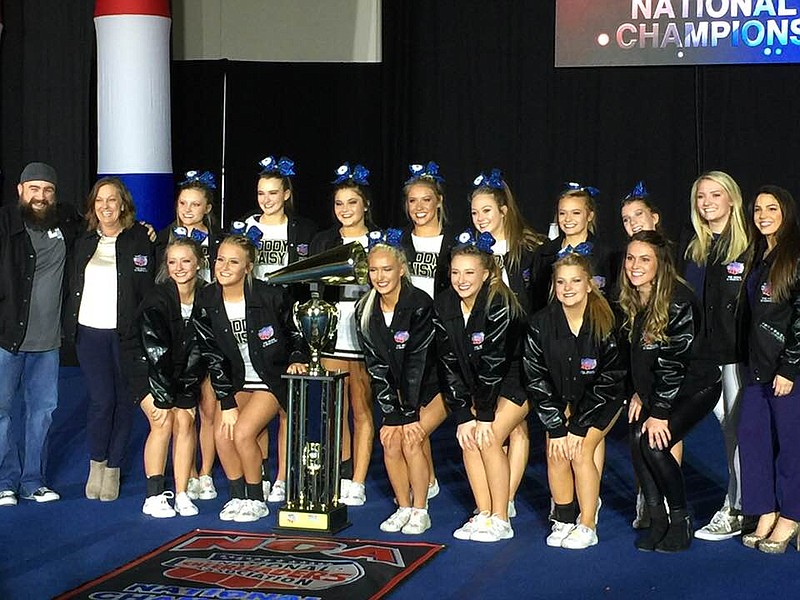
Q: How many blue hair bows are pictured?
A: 12